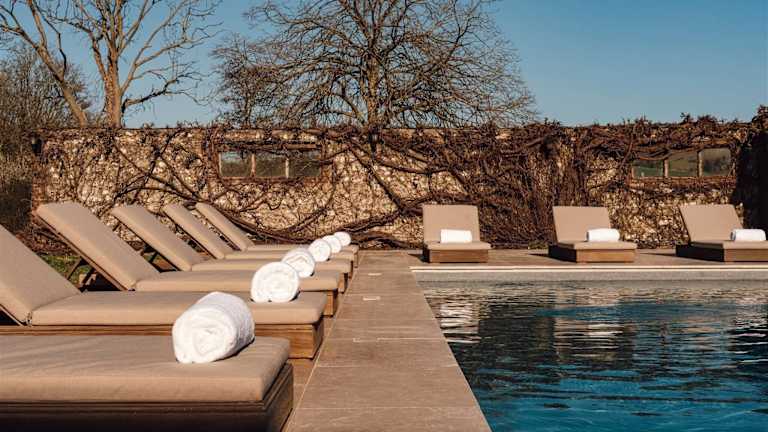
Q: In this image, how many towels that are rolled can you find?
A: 9